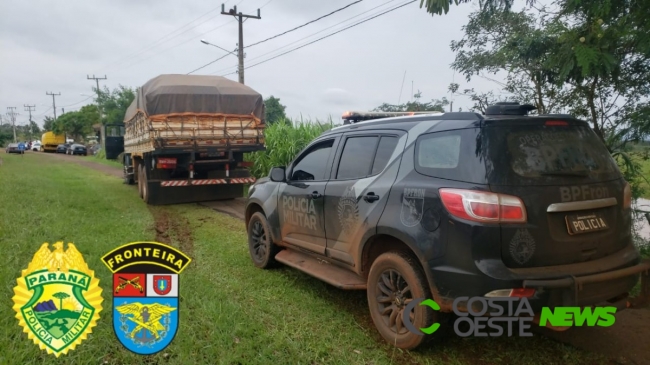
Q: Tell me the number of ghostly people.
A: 0